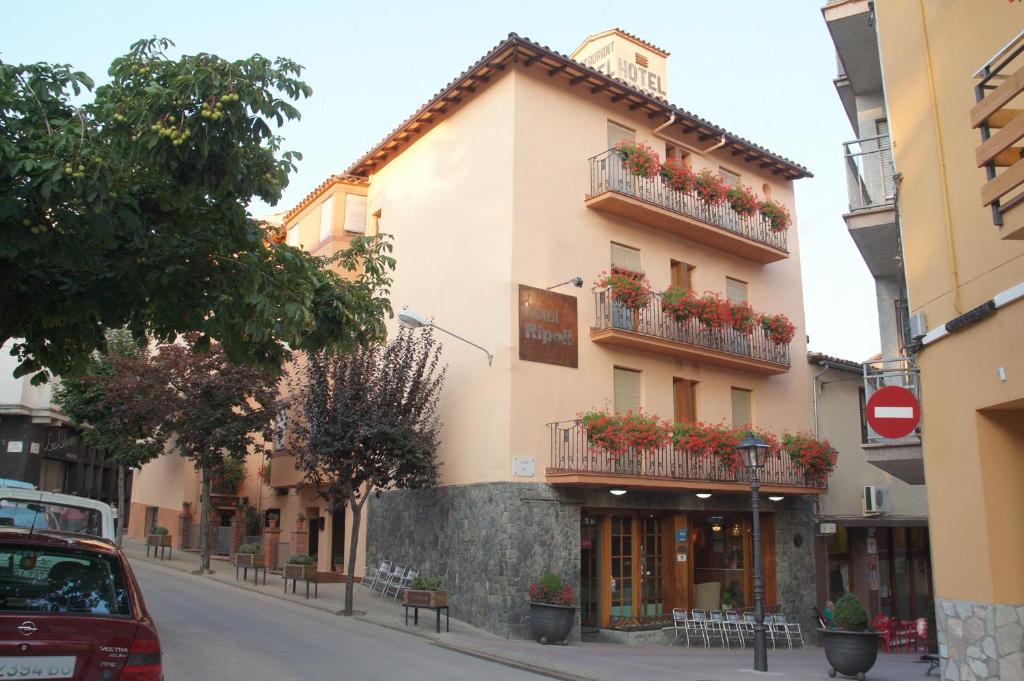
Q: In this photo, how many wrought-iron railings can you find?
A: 3